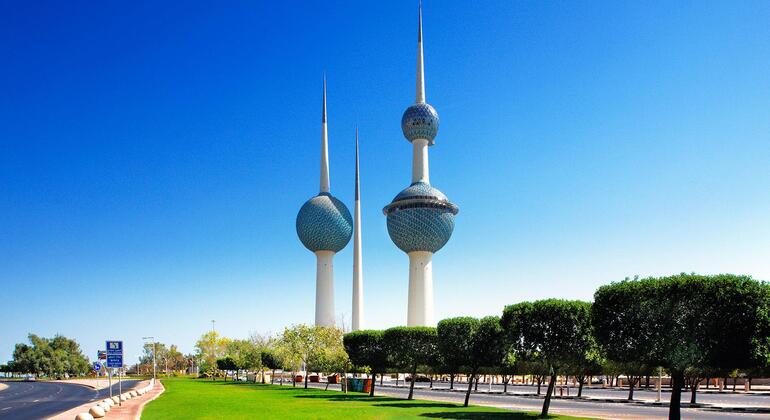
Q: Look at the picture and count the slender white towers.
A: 3